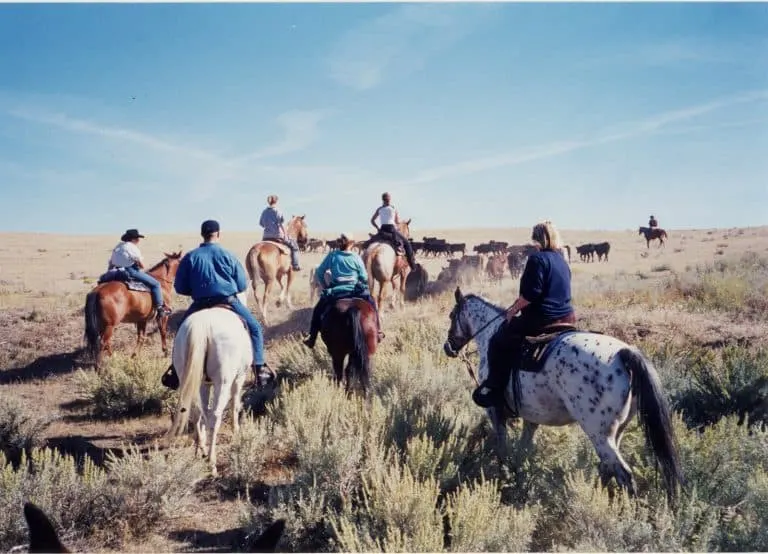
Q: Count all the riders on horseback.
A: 7